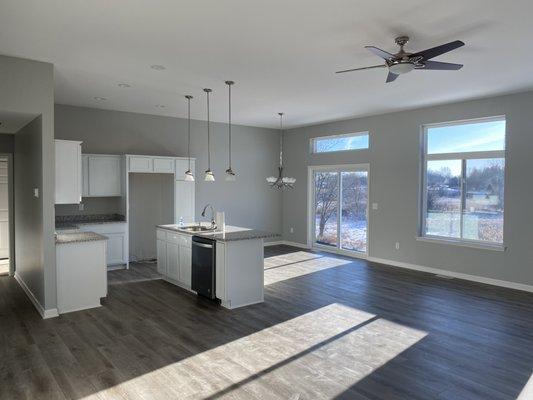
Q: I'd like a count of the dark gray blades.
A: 5